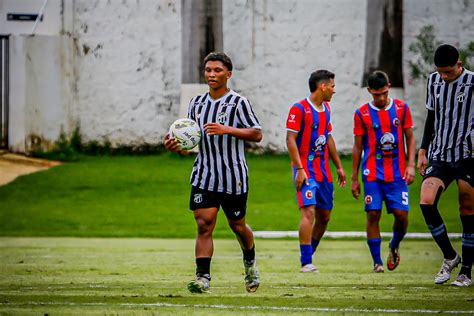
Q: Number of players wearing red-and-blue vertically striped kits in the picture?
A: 2